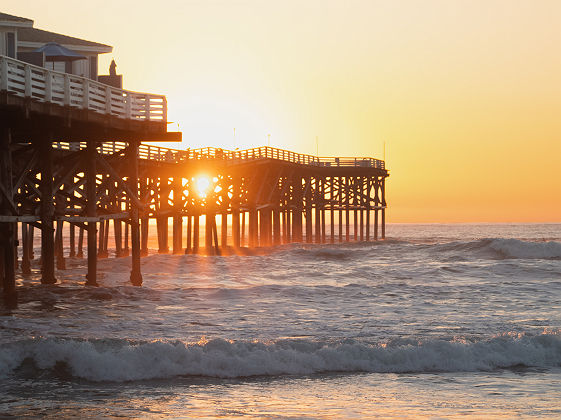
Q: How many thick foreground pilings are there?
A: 4